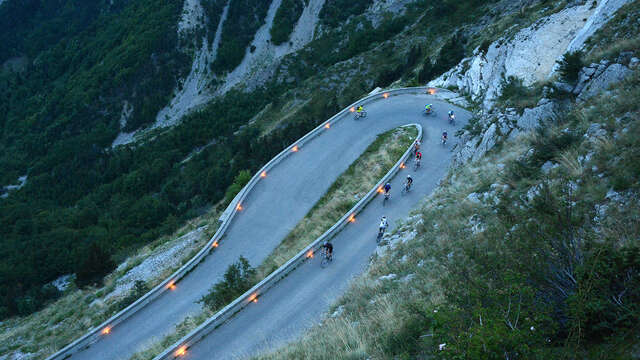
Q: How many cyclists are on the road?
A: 10